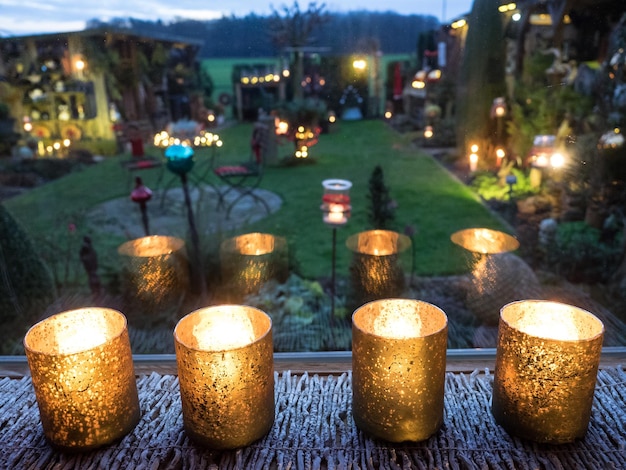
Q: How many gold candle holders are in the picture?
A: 4